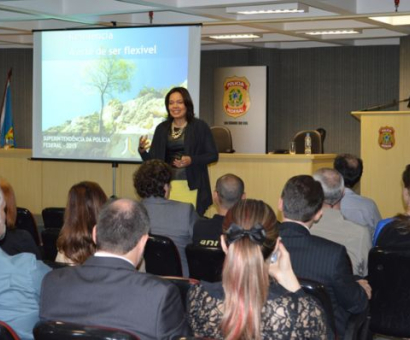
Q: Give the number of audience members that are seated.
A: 11